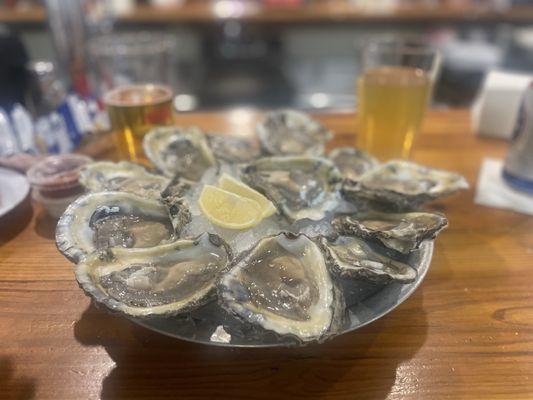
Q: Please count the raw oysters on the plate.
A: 12